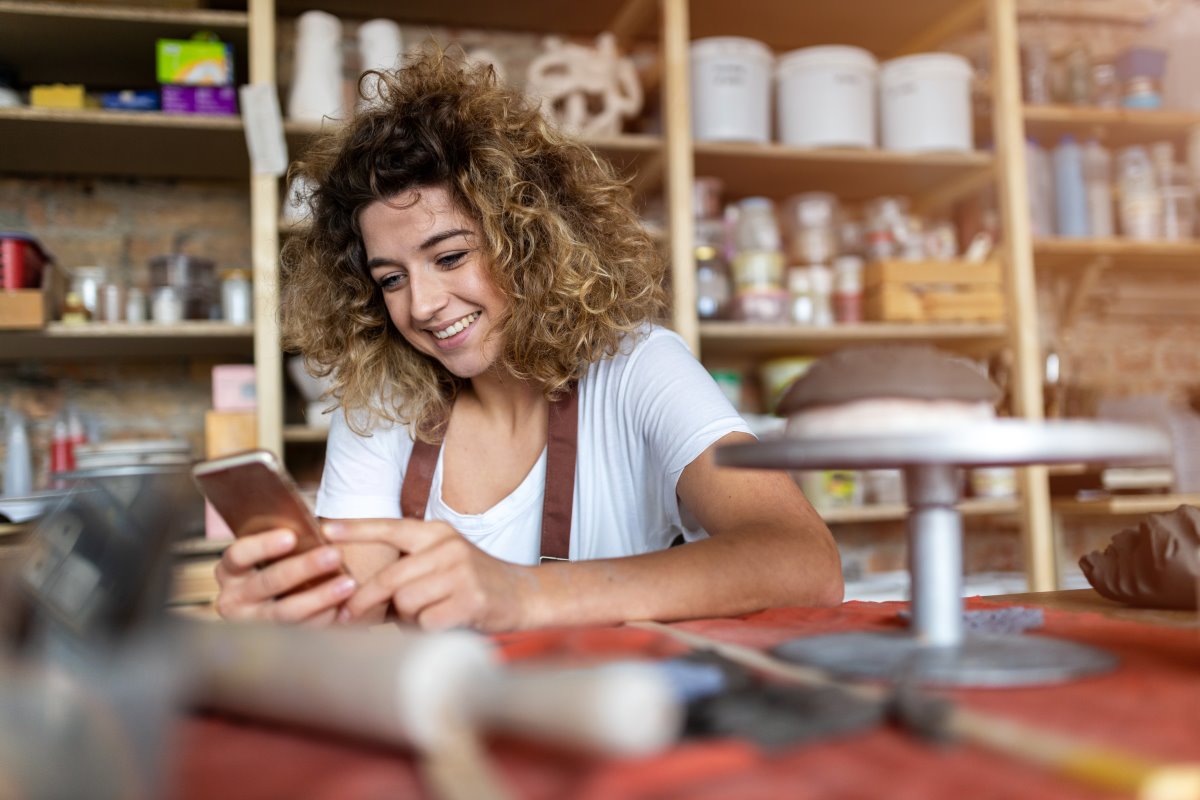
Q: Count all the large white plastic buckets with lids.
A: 3